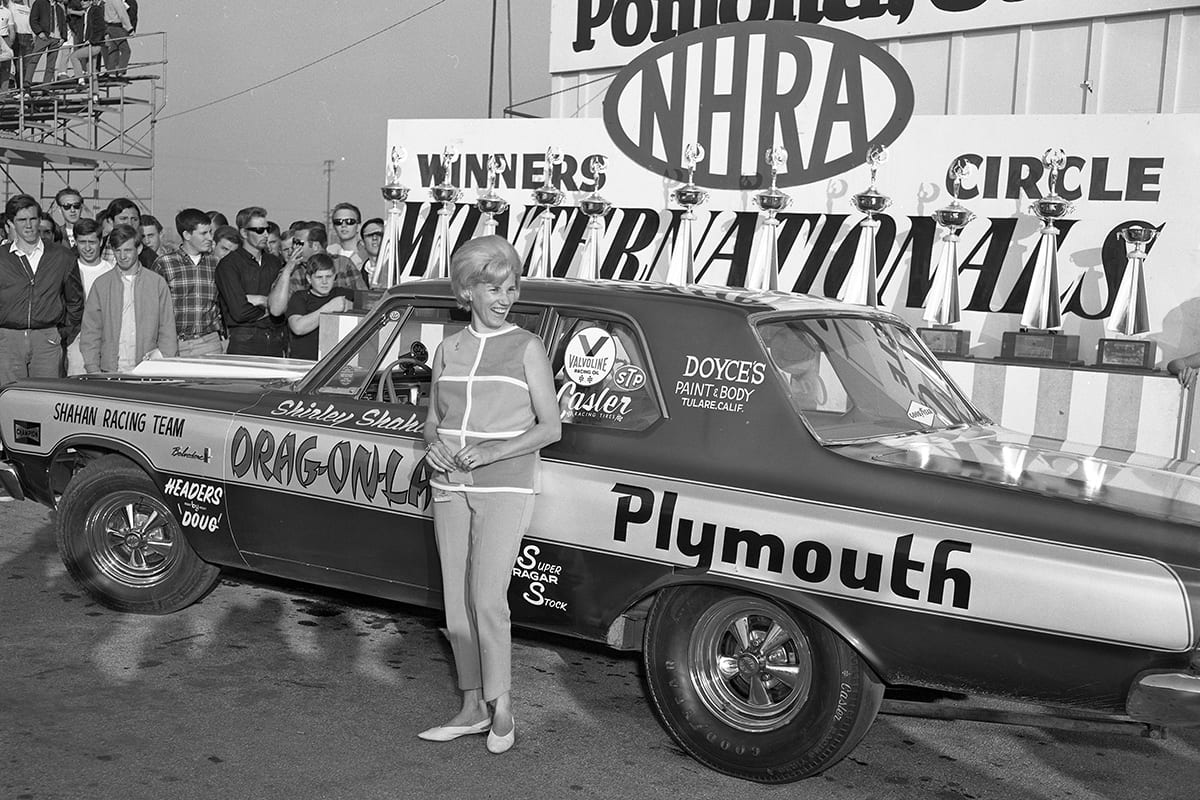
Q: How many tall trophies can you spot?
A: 11